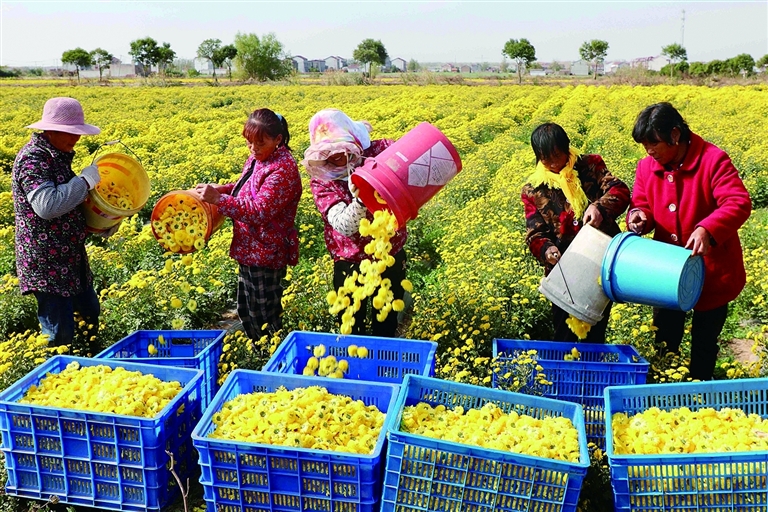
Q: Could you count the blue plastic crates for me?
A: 7